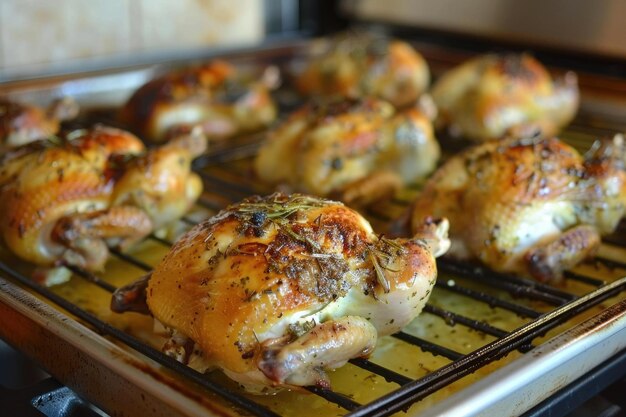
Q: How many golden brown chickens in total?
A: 8